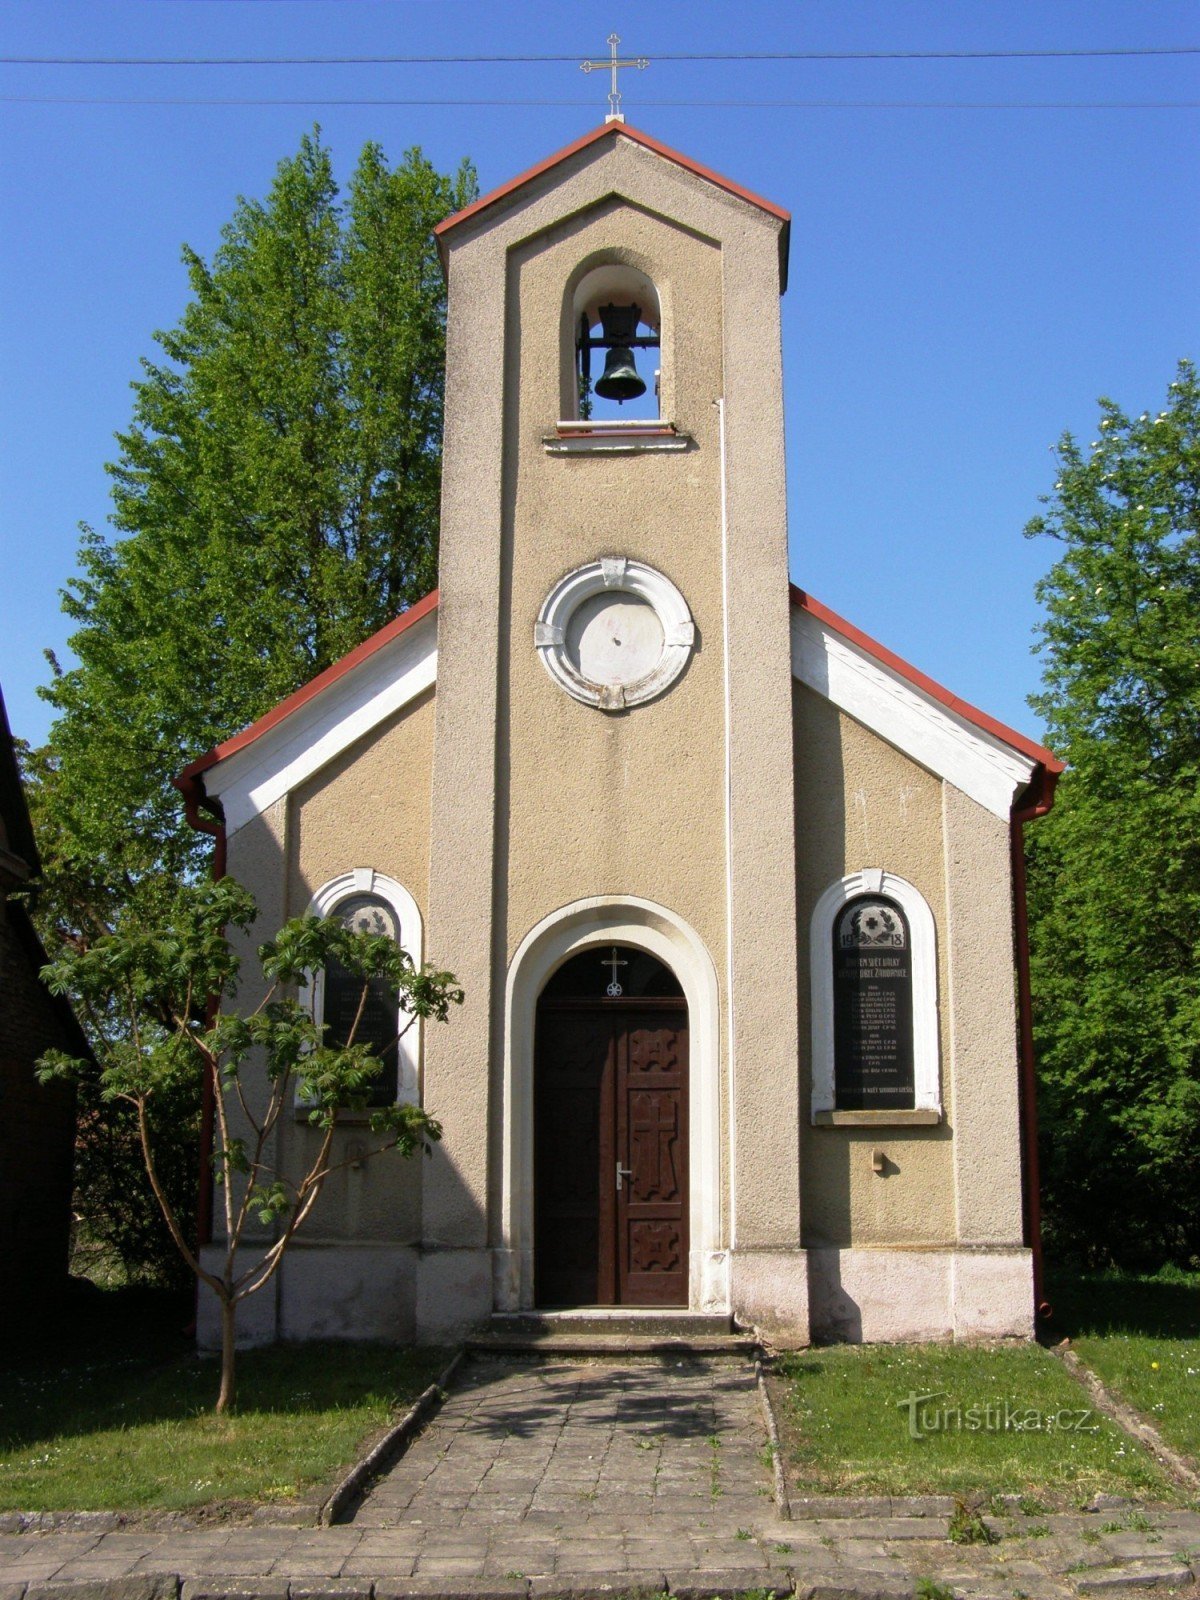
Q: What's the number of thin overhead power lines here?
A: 2